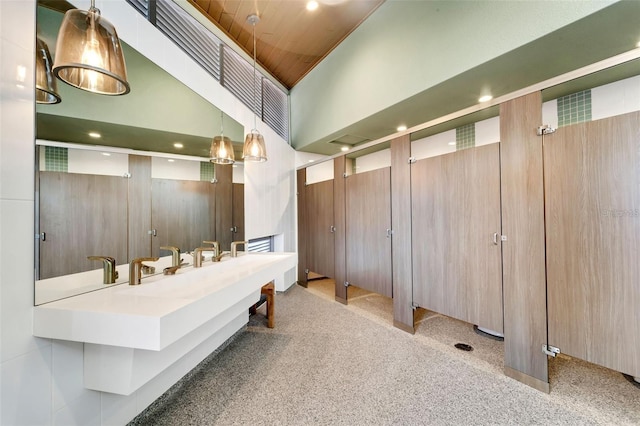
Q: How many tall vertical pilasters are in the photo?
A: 4